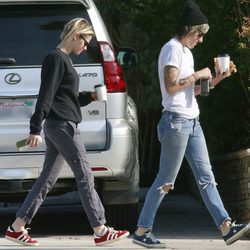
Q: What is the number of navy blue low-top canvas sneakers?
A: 2